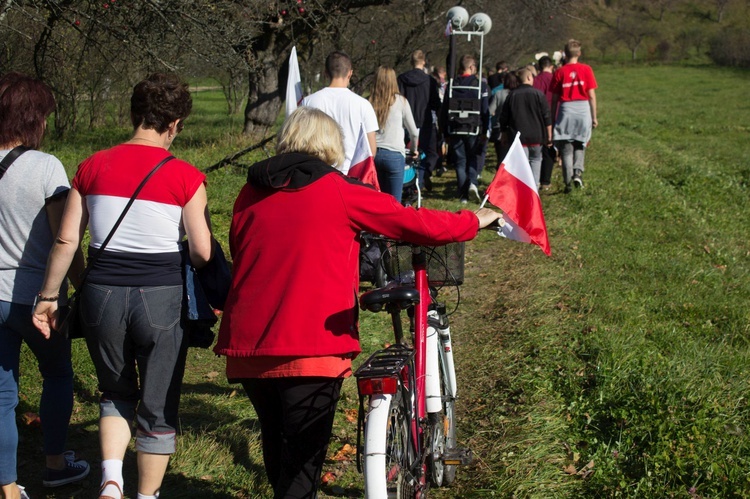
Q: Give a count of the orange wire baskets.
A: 0